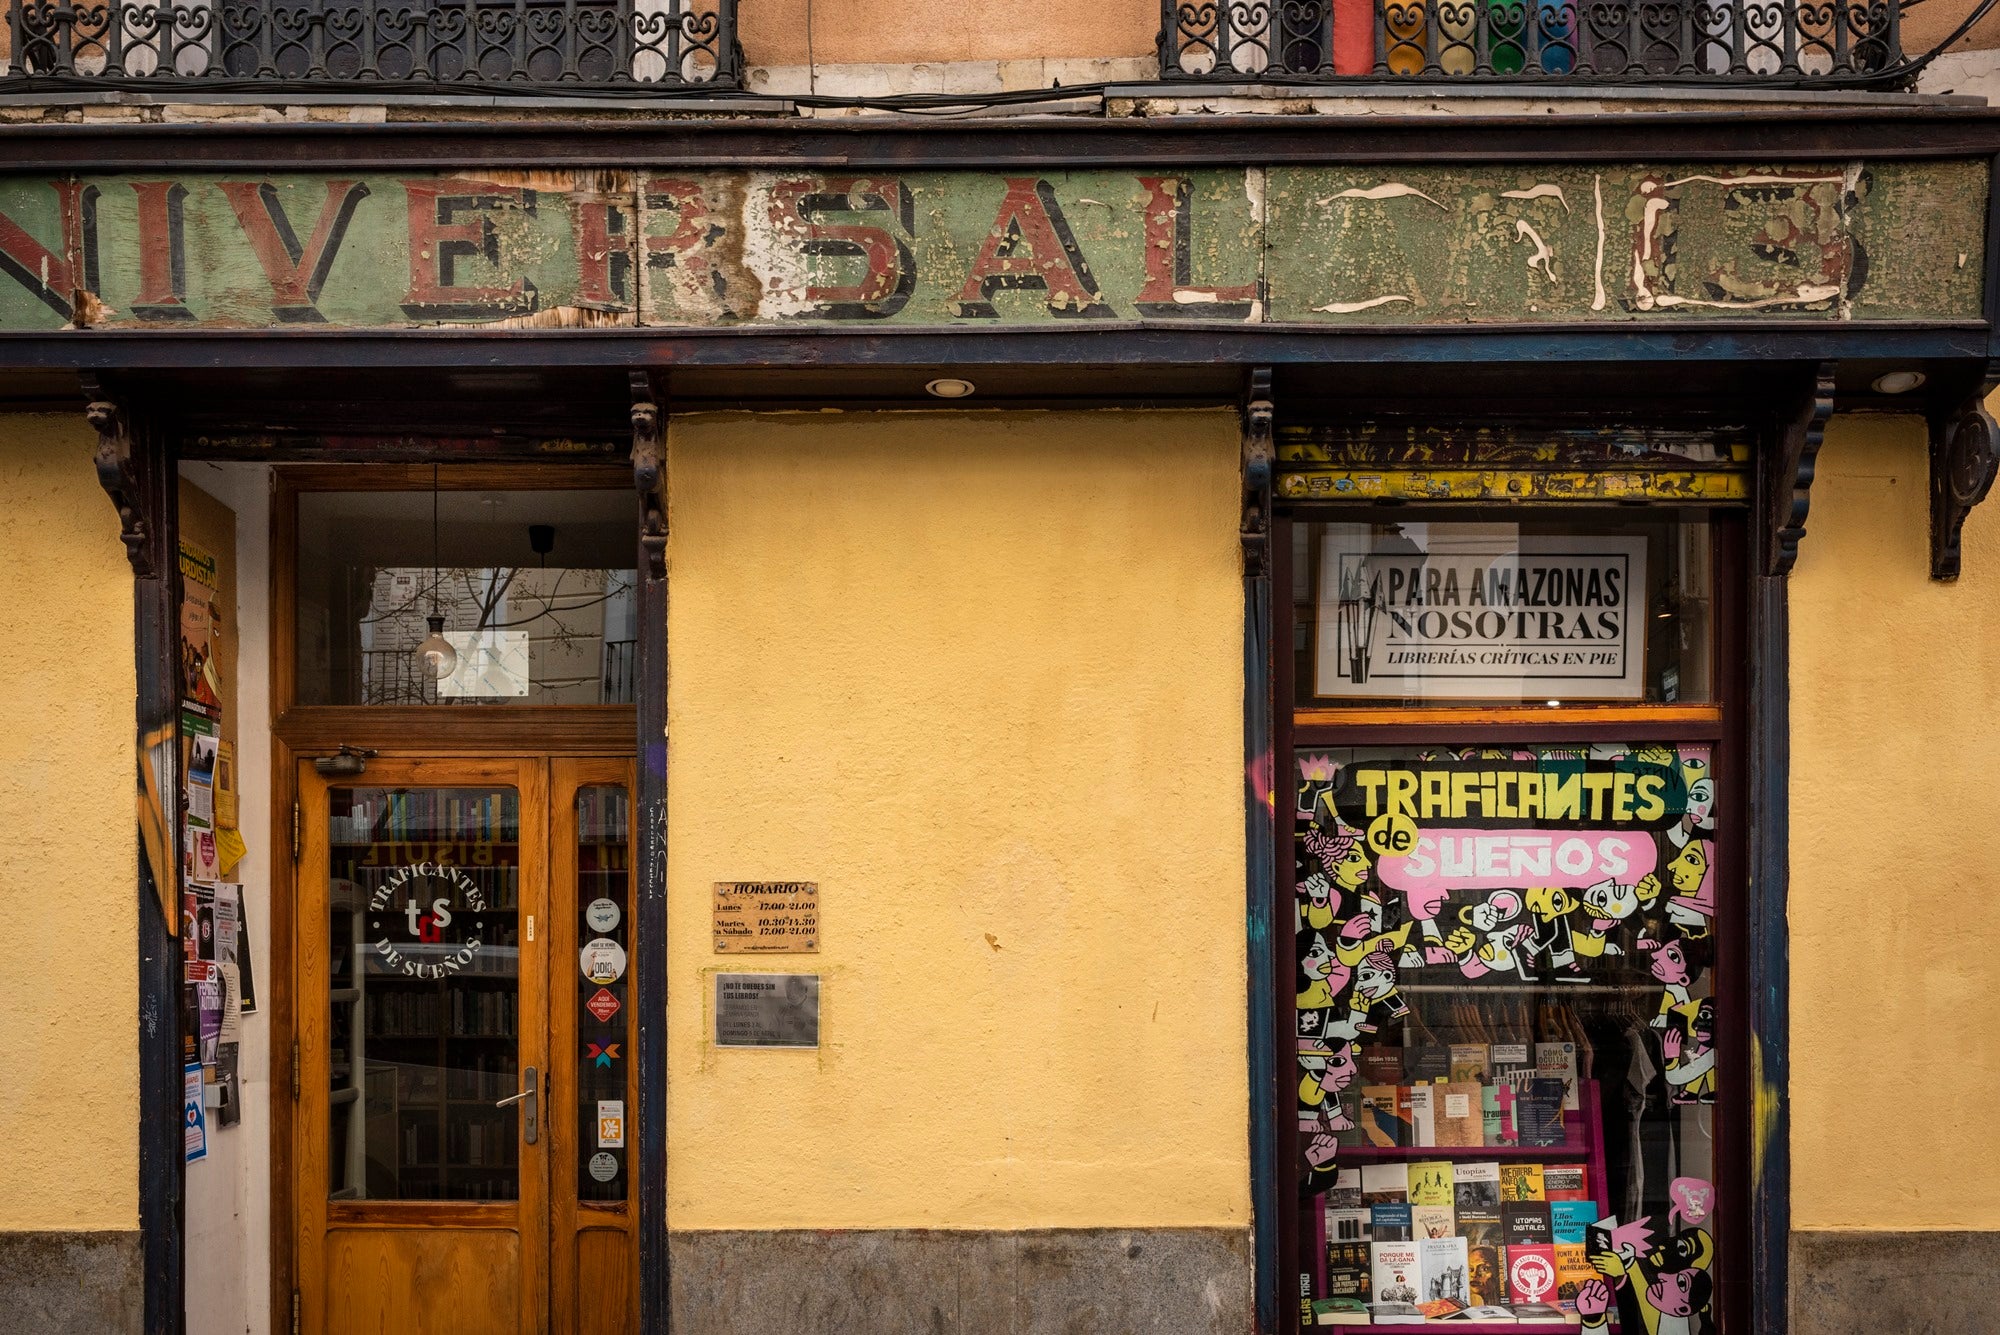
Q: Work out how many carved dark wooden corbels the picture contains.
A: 5